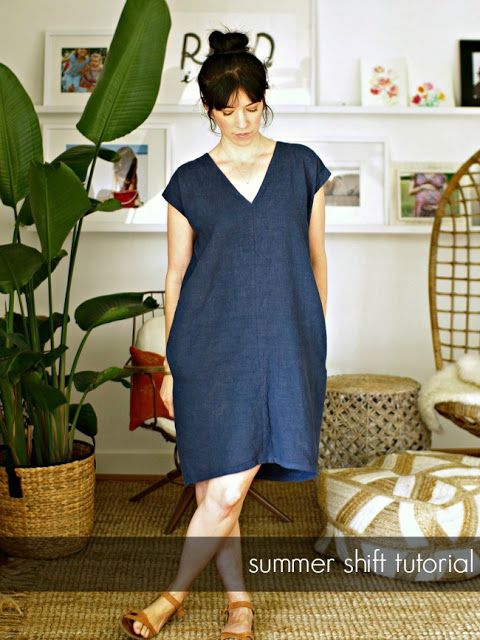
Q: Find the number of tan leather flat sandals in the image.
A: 2